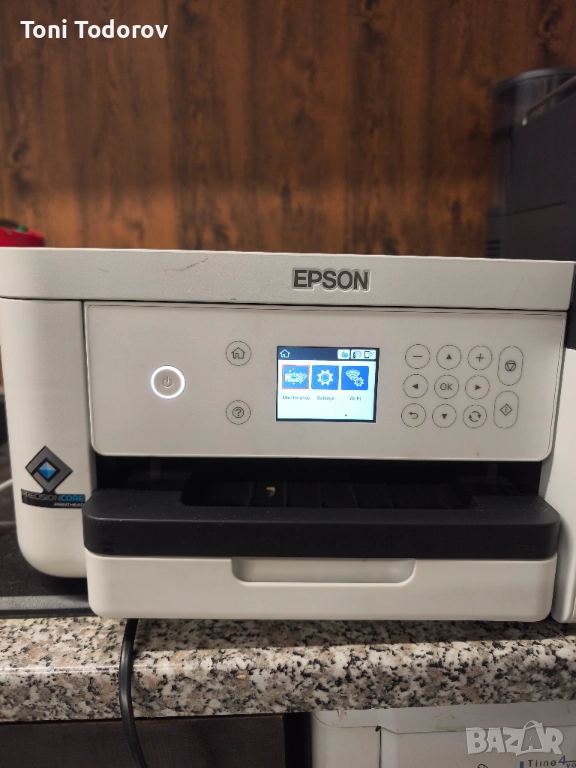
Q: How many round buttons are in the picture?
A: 12